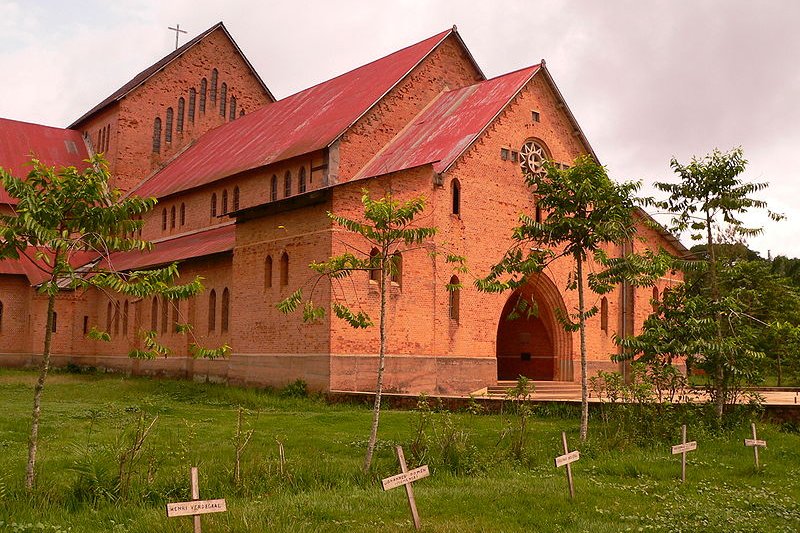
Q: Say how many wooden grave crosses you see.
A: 5